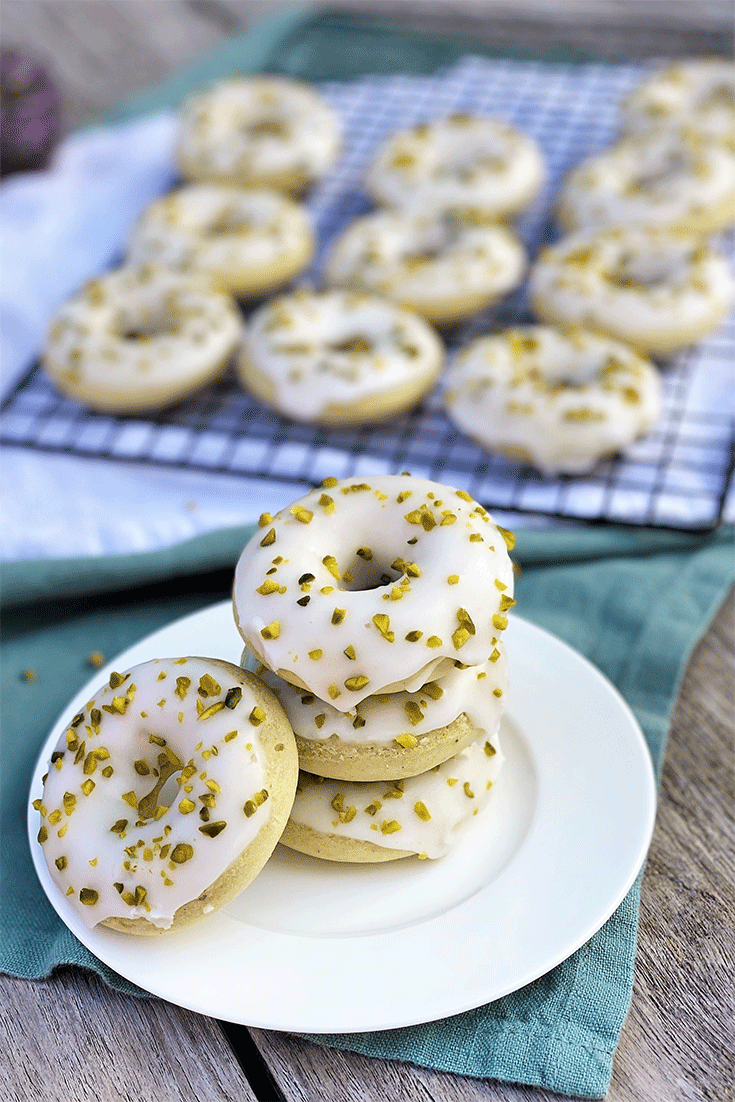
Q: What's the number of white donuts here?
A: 14